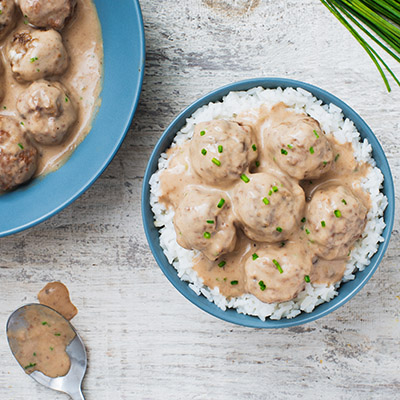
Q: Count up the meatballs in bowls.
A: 11